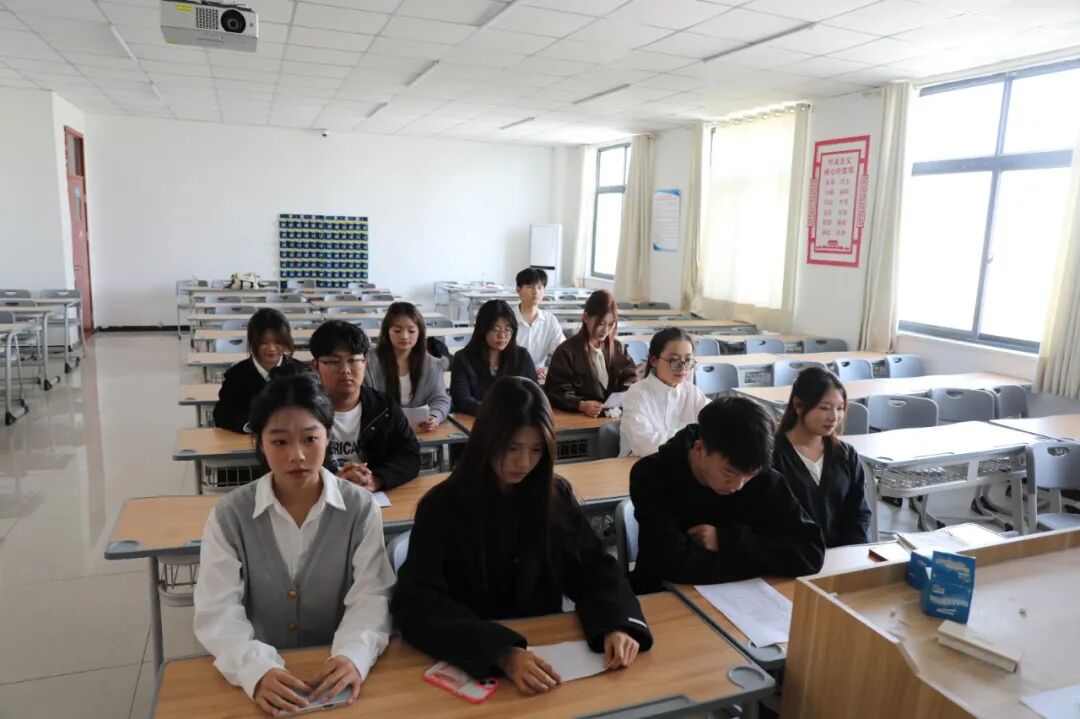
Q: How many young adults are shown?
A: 11